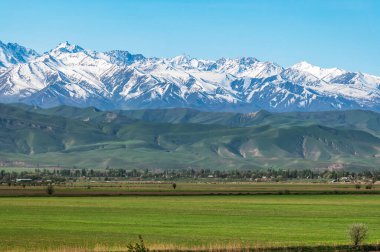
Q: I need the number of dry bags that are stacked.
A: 0